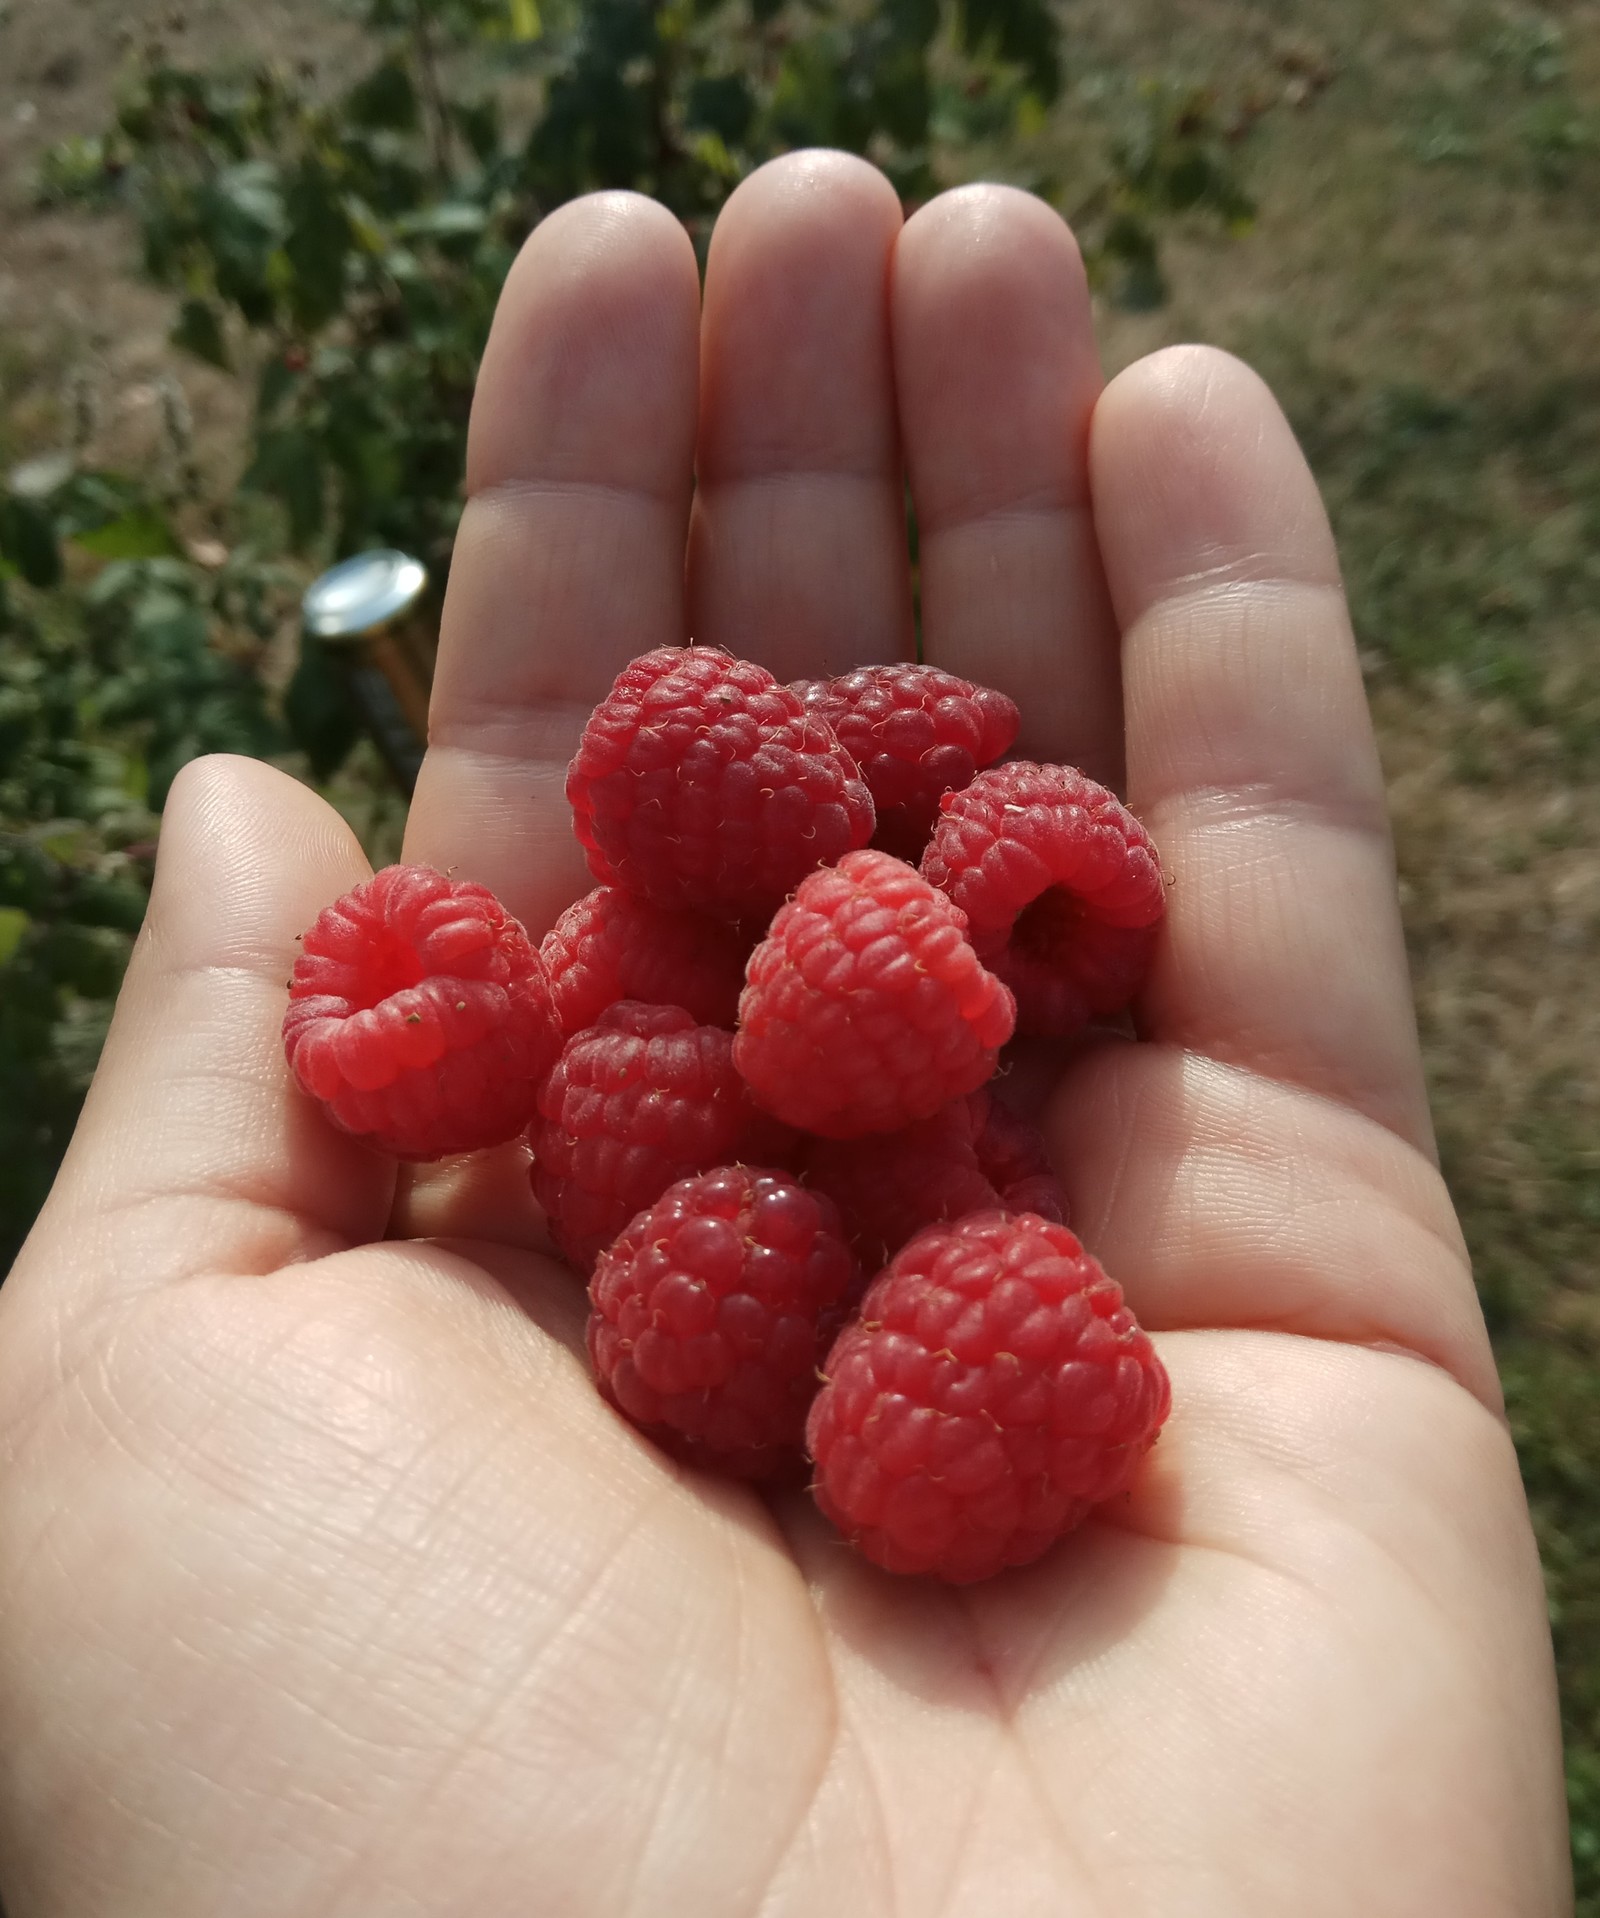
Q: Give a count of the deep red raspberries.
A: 10